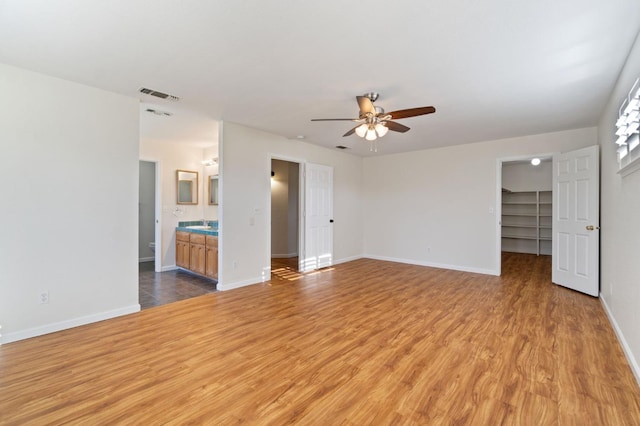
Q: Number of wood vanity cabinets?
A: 1